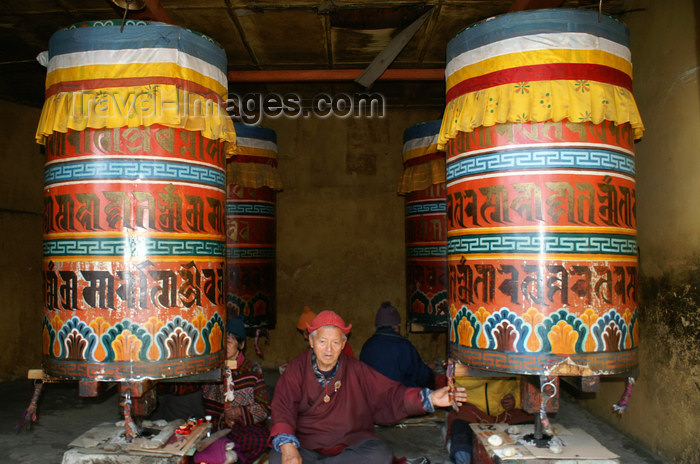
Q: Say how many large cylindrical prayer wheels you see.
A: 4